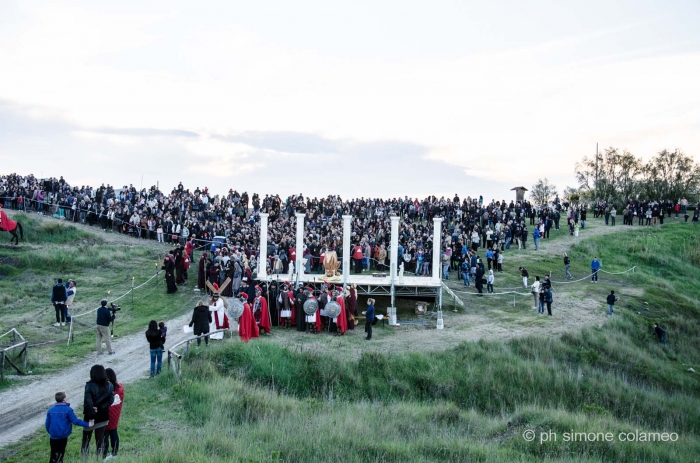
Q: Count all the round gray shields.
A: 3